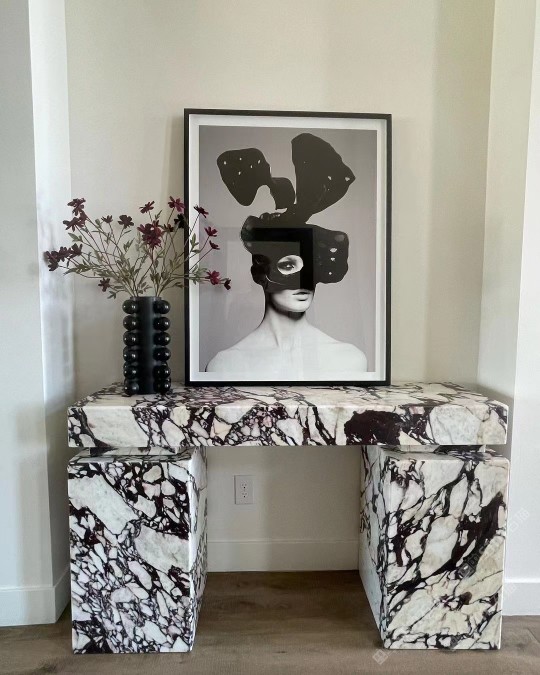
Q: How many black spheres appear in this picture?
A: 12